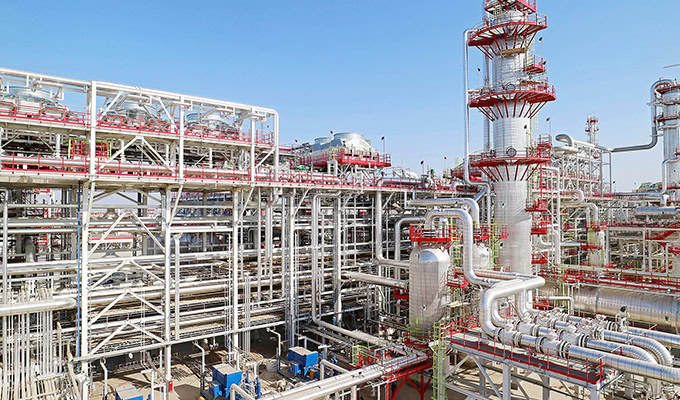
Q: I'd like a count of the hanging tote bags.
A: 0